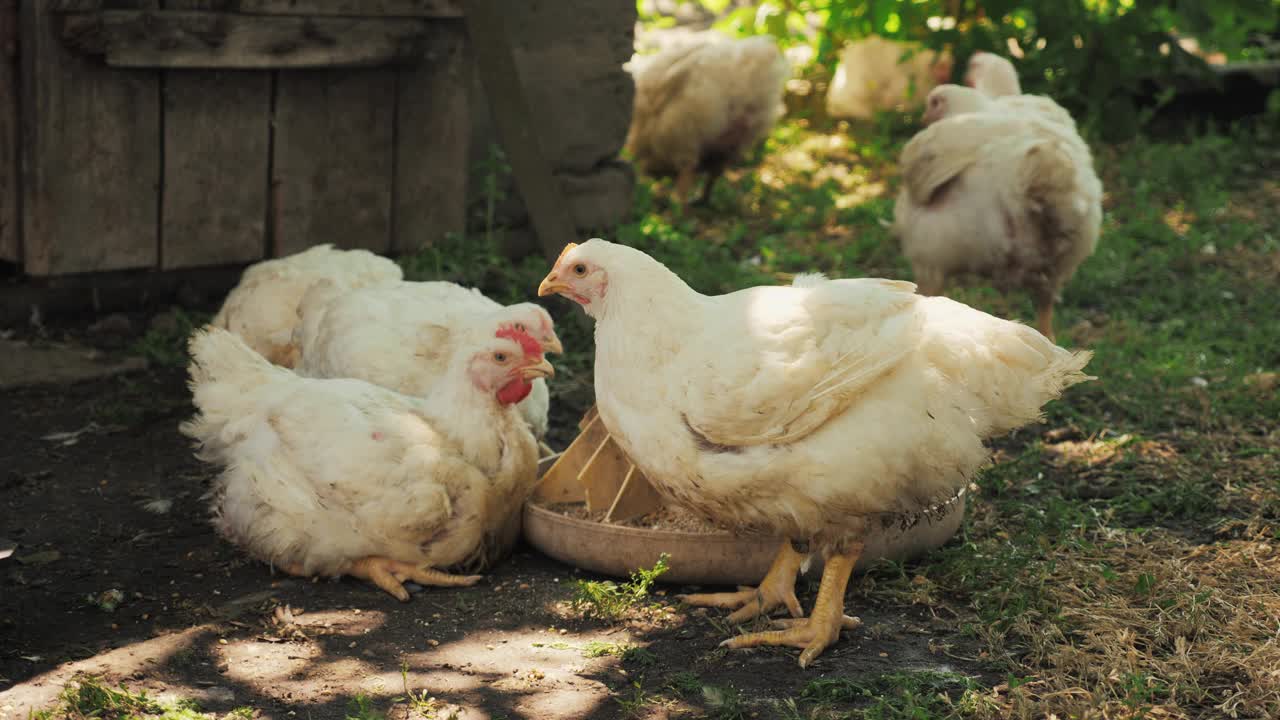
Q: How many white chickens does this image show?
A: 8